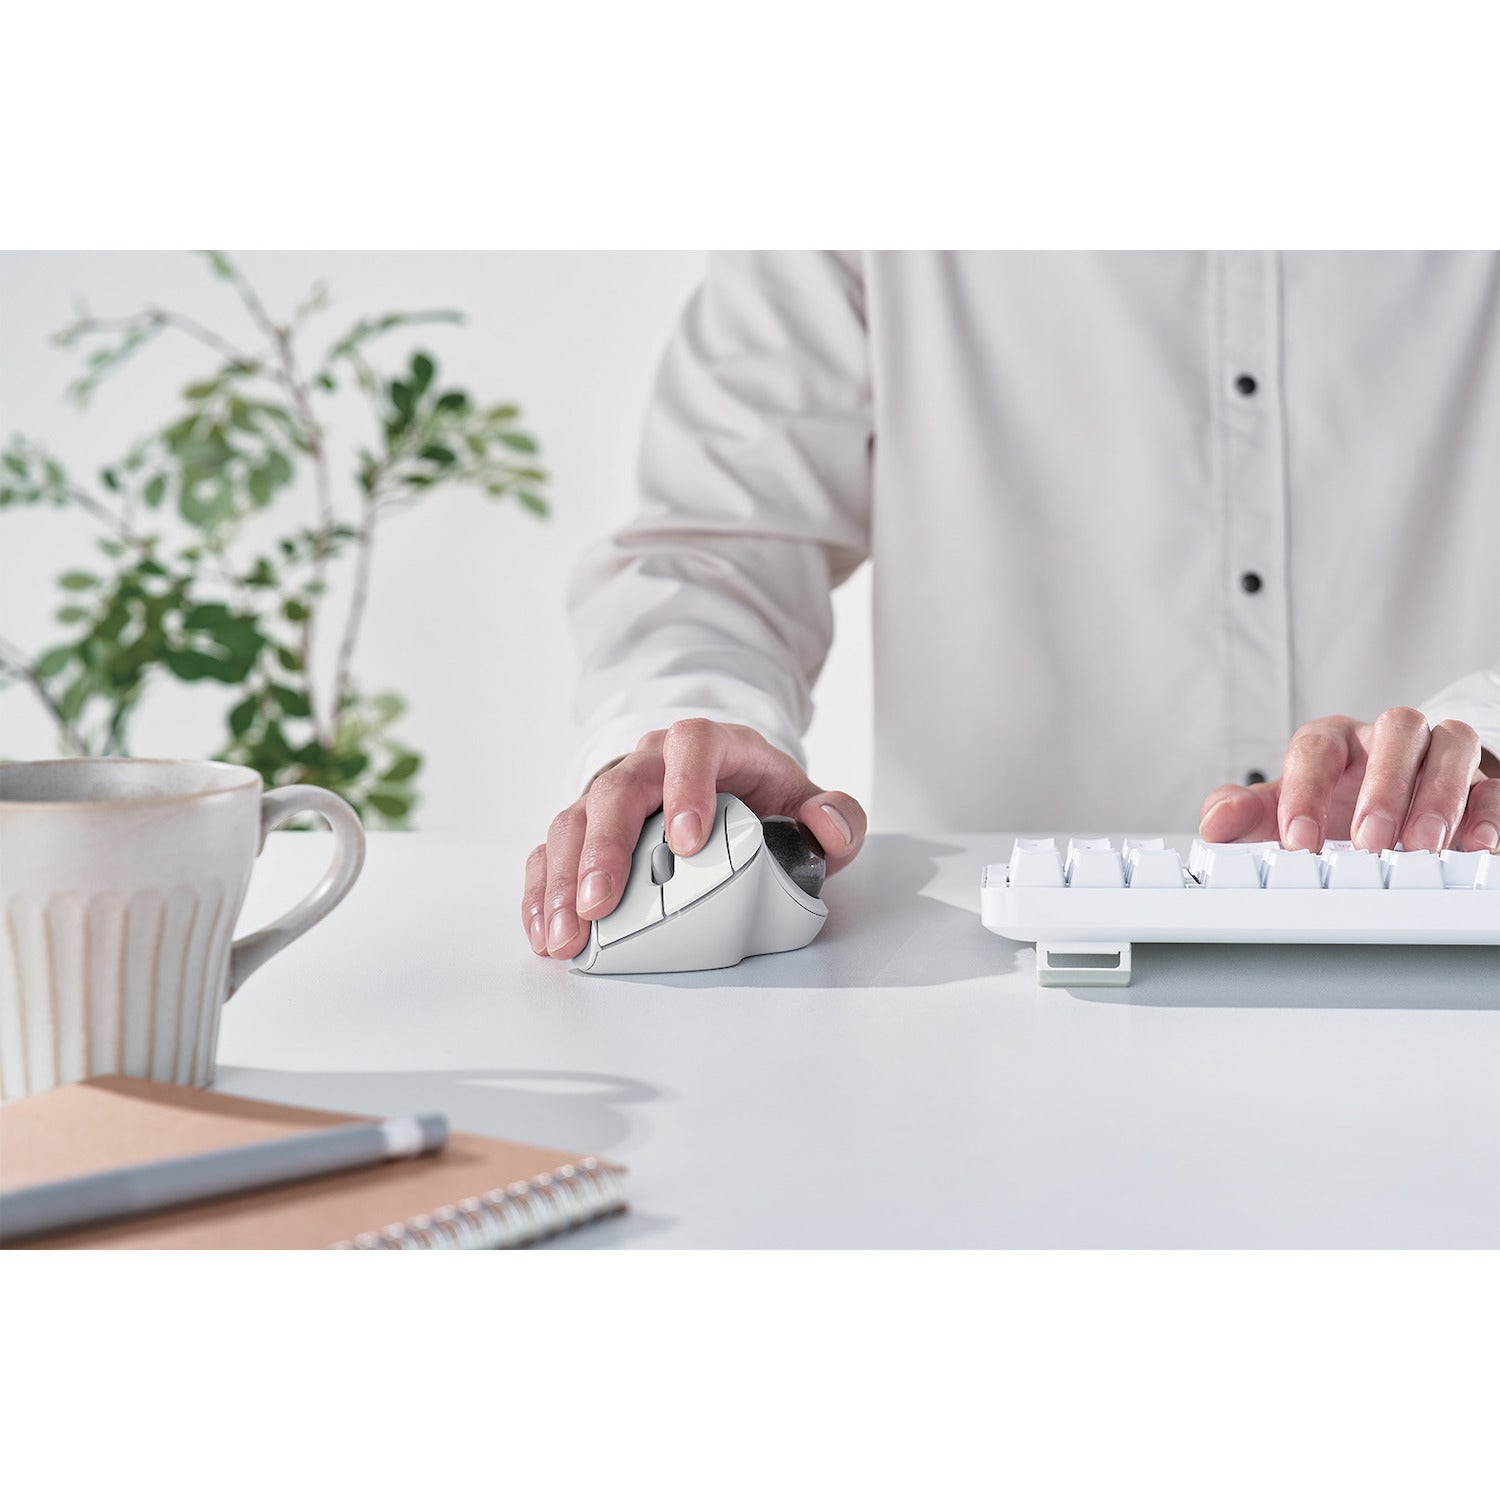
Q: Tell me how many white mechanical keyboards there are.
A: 1